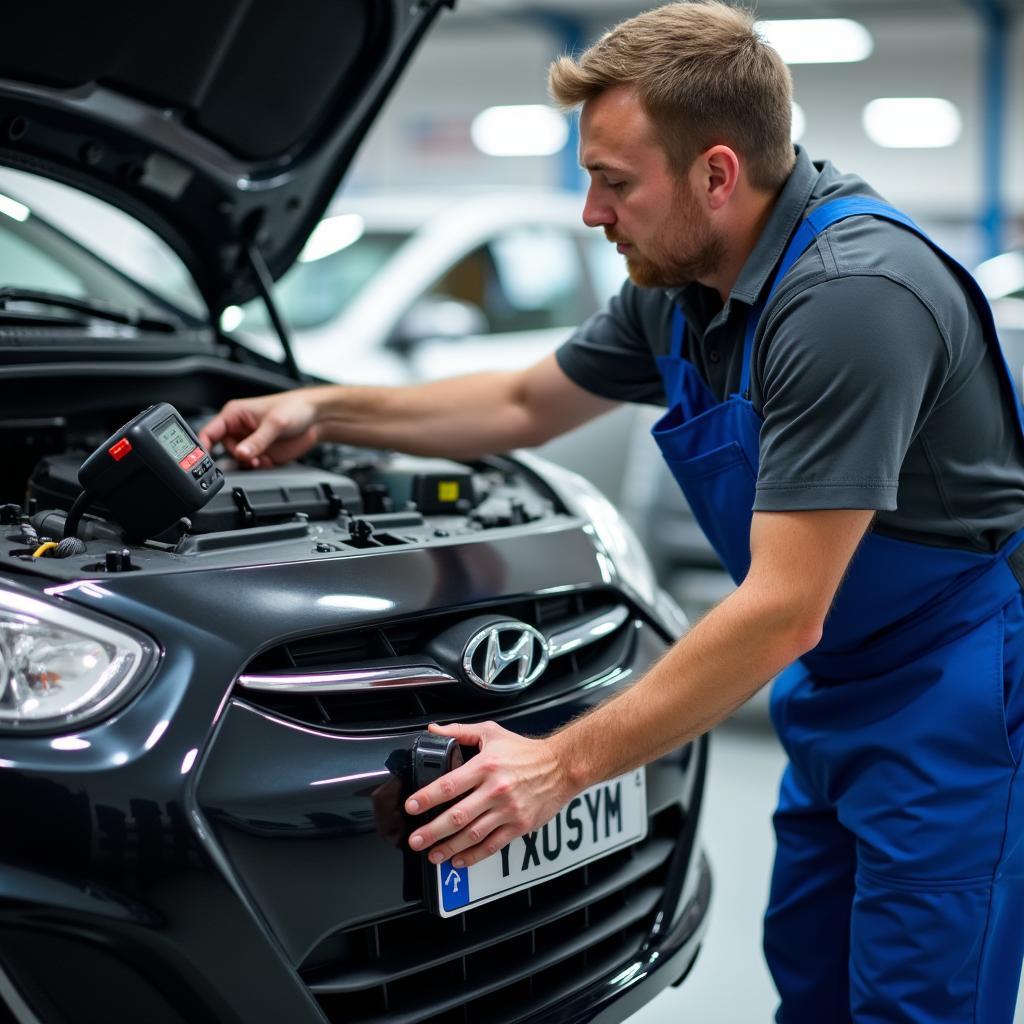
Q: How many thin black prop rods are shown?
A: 1